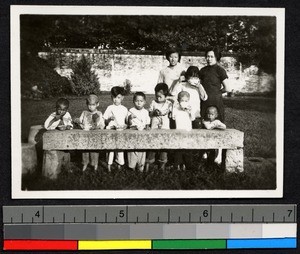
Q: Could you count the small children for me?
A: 7